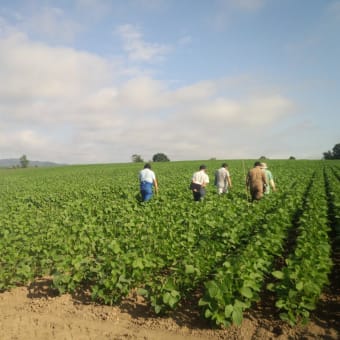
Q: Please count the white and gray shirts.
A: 3